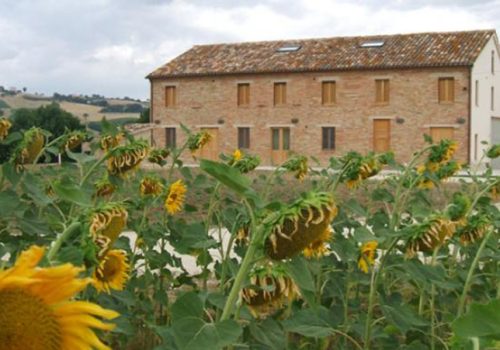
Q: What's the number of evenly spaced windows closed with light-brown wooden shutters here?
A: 6